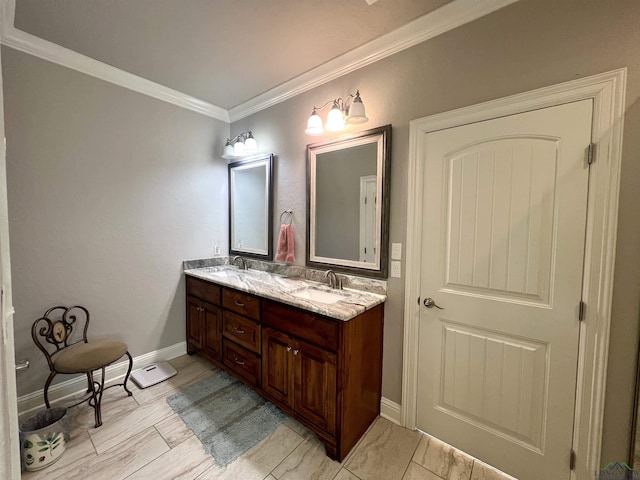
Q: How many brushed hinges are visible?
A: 3